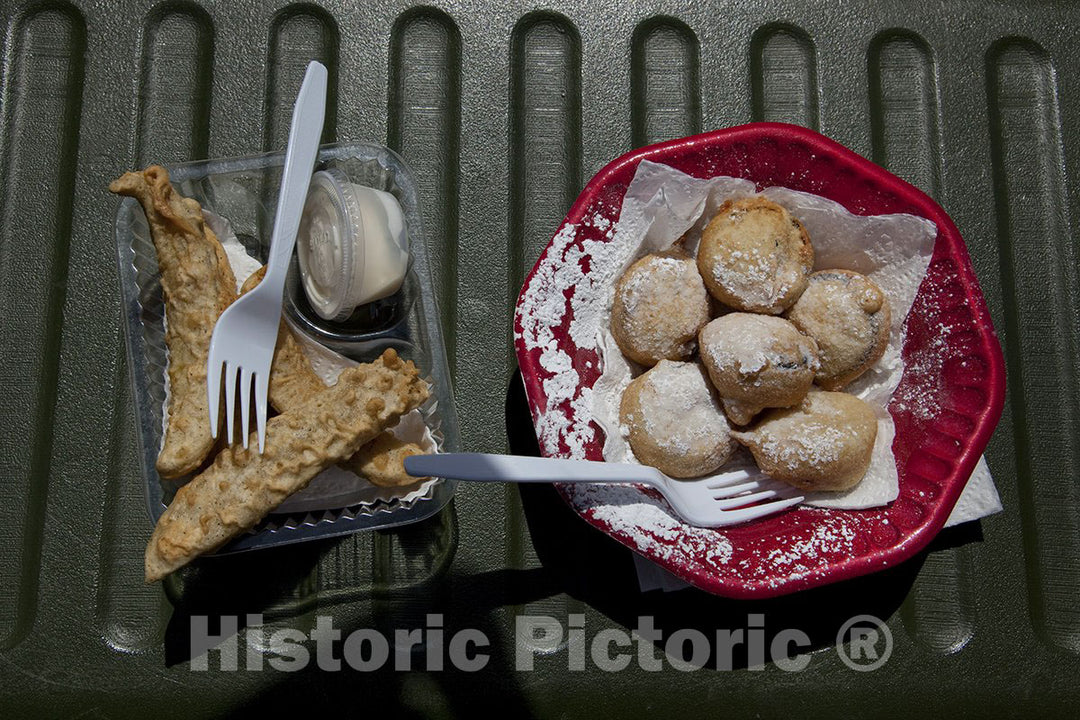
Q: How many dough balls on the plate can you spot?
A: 6